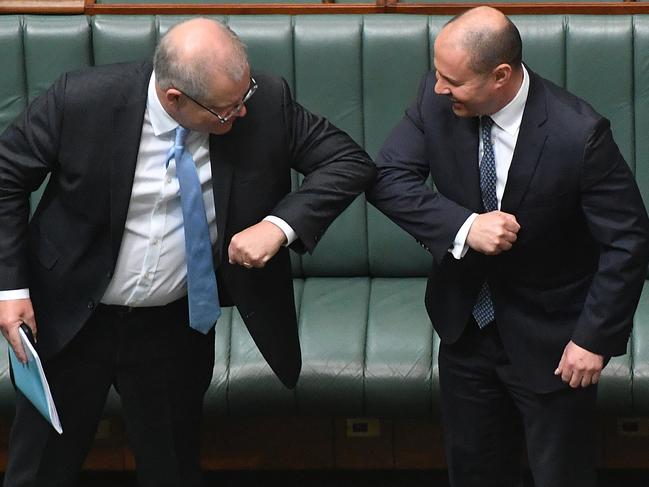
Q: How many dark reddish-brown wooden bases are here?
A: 1